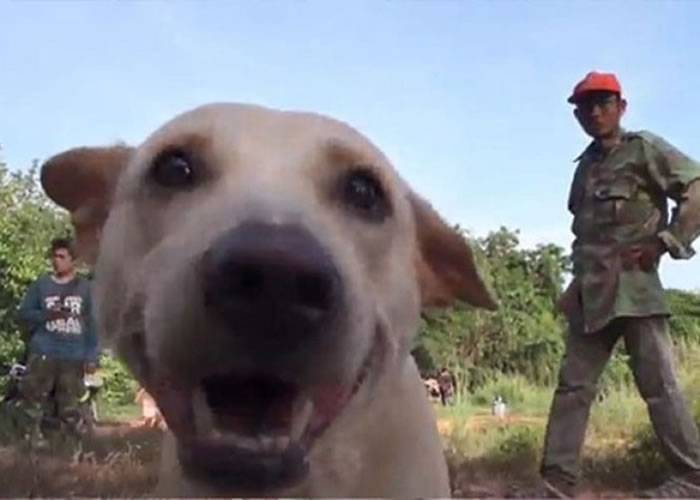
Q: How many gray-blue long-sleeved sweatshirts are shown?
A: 1